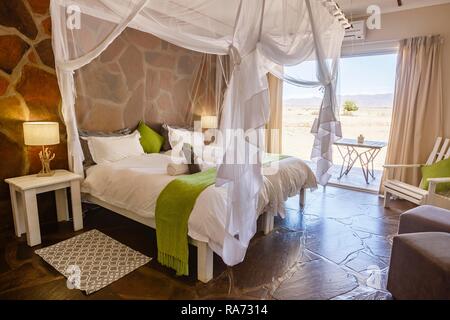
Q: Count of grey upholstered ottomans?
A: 2